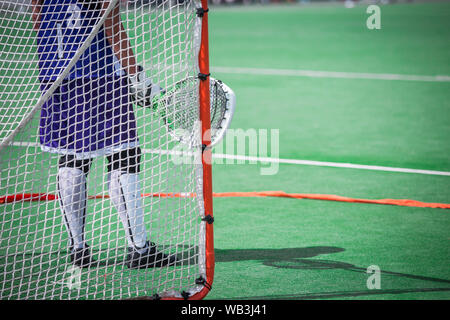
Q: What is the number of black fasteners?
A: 7